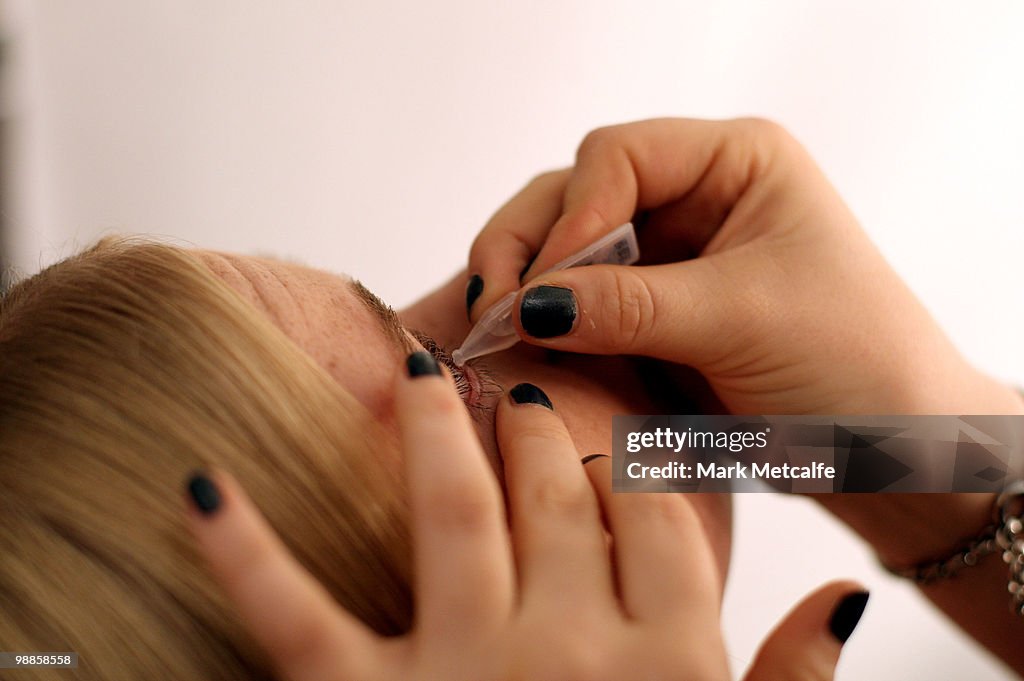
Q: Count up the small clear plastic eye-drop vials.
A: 1